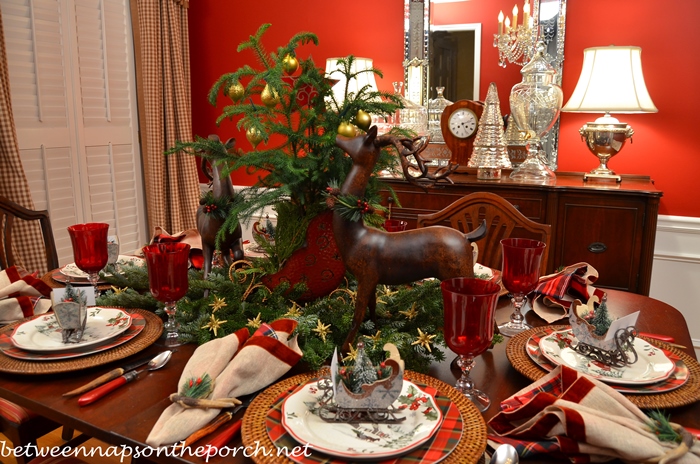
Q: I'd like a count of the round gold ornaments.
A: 6